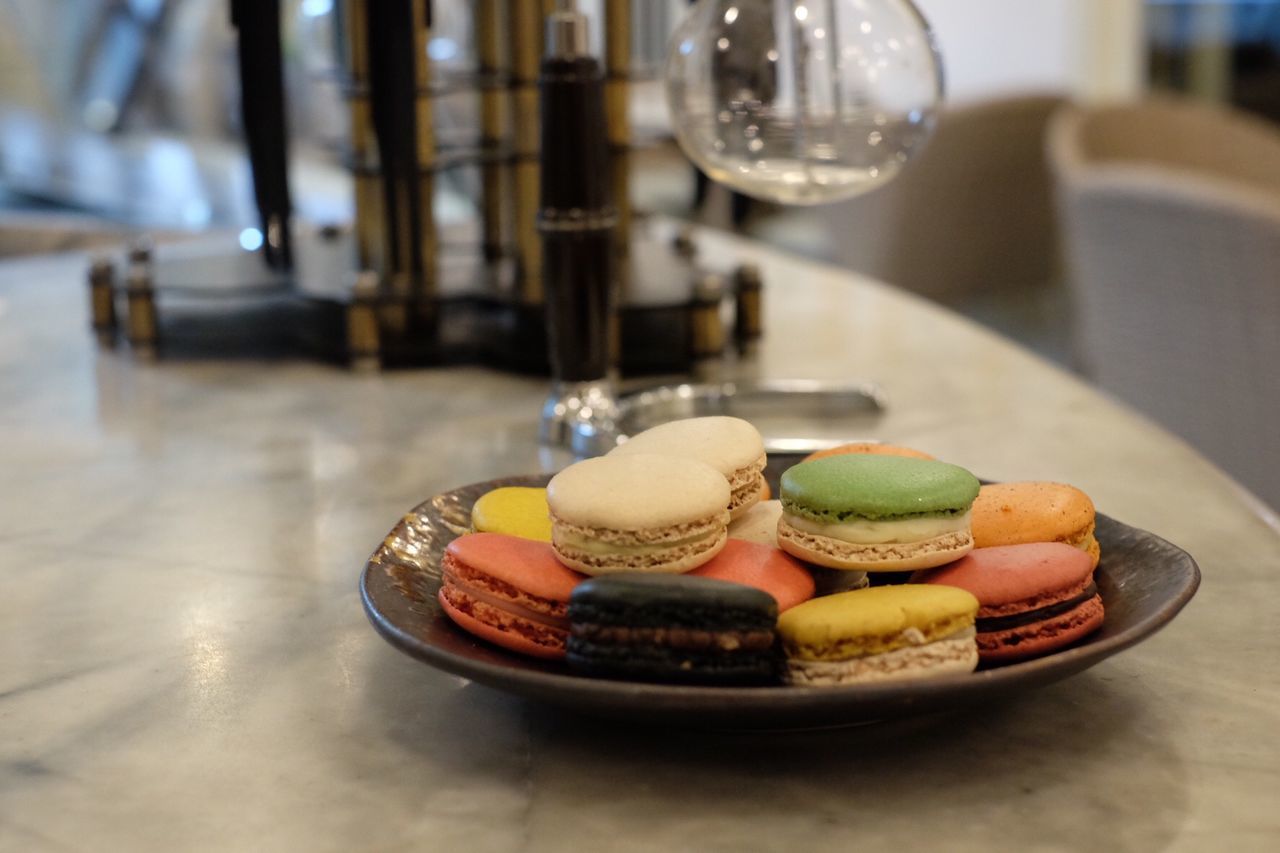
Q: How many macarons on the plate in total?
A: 13